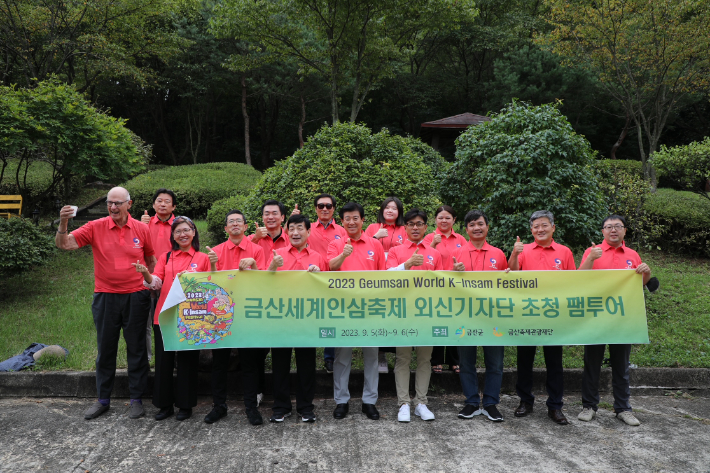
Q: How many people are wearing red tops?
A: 14